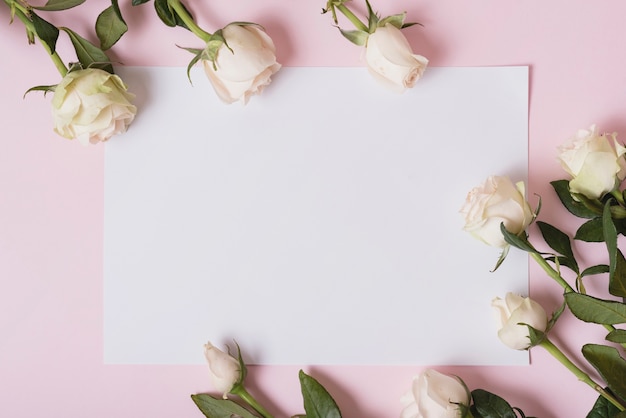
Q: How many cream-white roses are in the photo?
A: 8